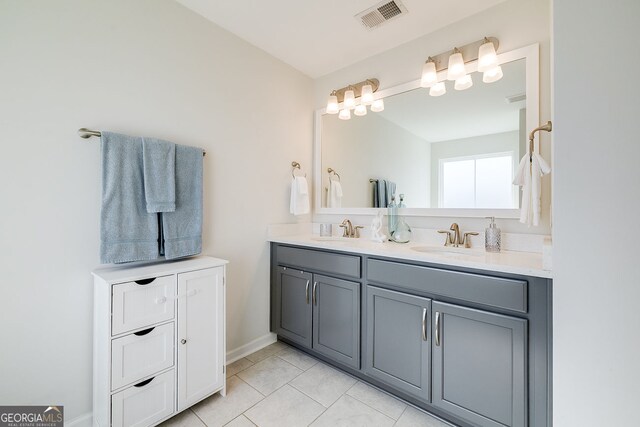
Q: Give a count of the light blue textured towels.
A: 3